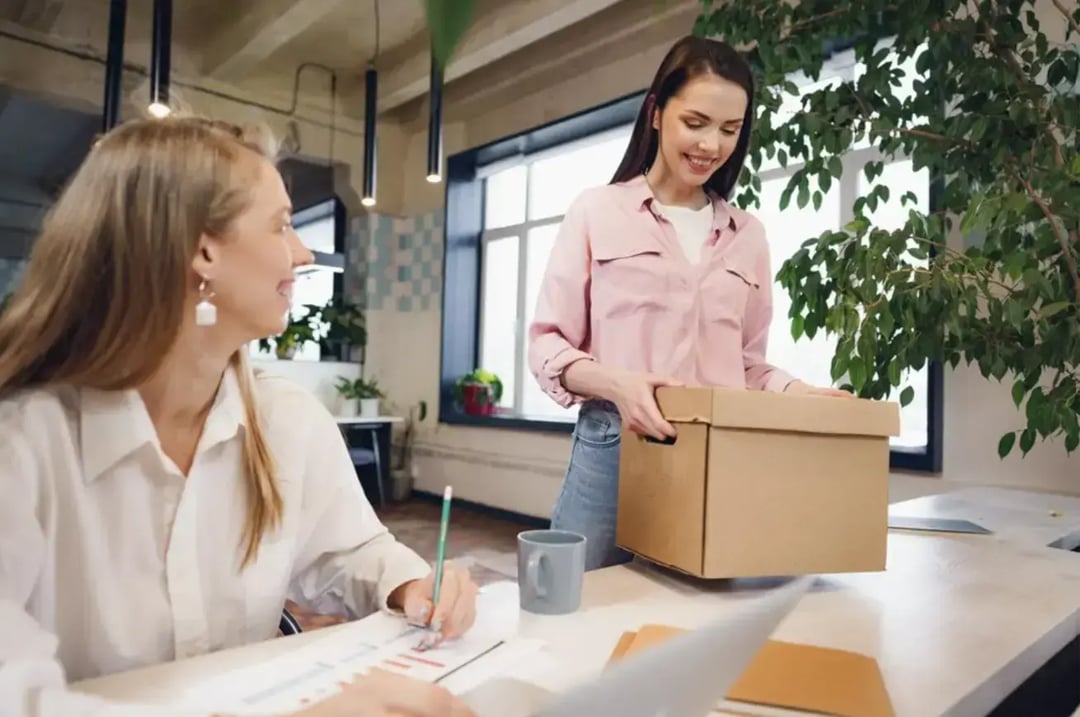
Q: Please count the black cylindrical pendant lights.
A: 4